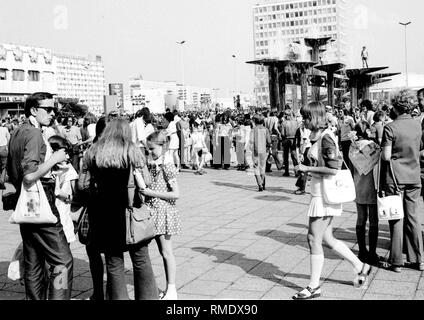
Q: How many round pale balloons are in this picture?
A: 0